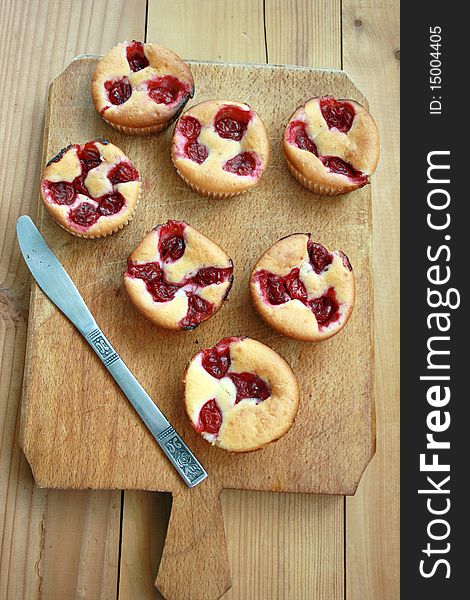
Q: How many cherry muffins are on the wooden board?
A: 7